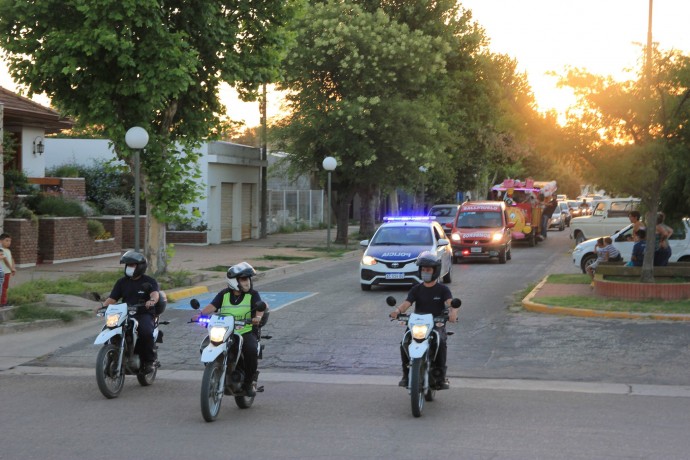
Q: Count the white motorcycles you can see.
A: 3